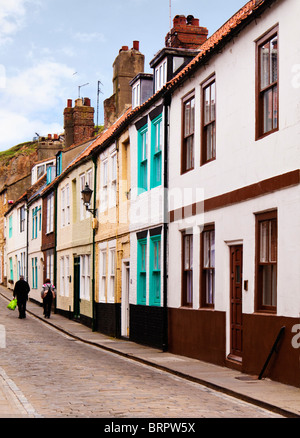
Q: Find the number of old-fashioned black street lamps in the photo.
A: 1